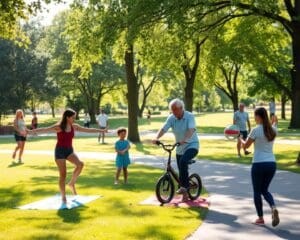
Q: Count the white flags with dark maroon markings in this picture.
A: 0